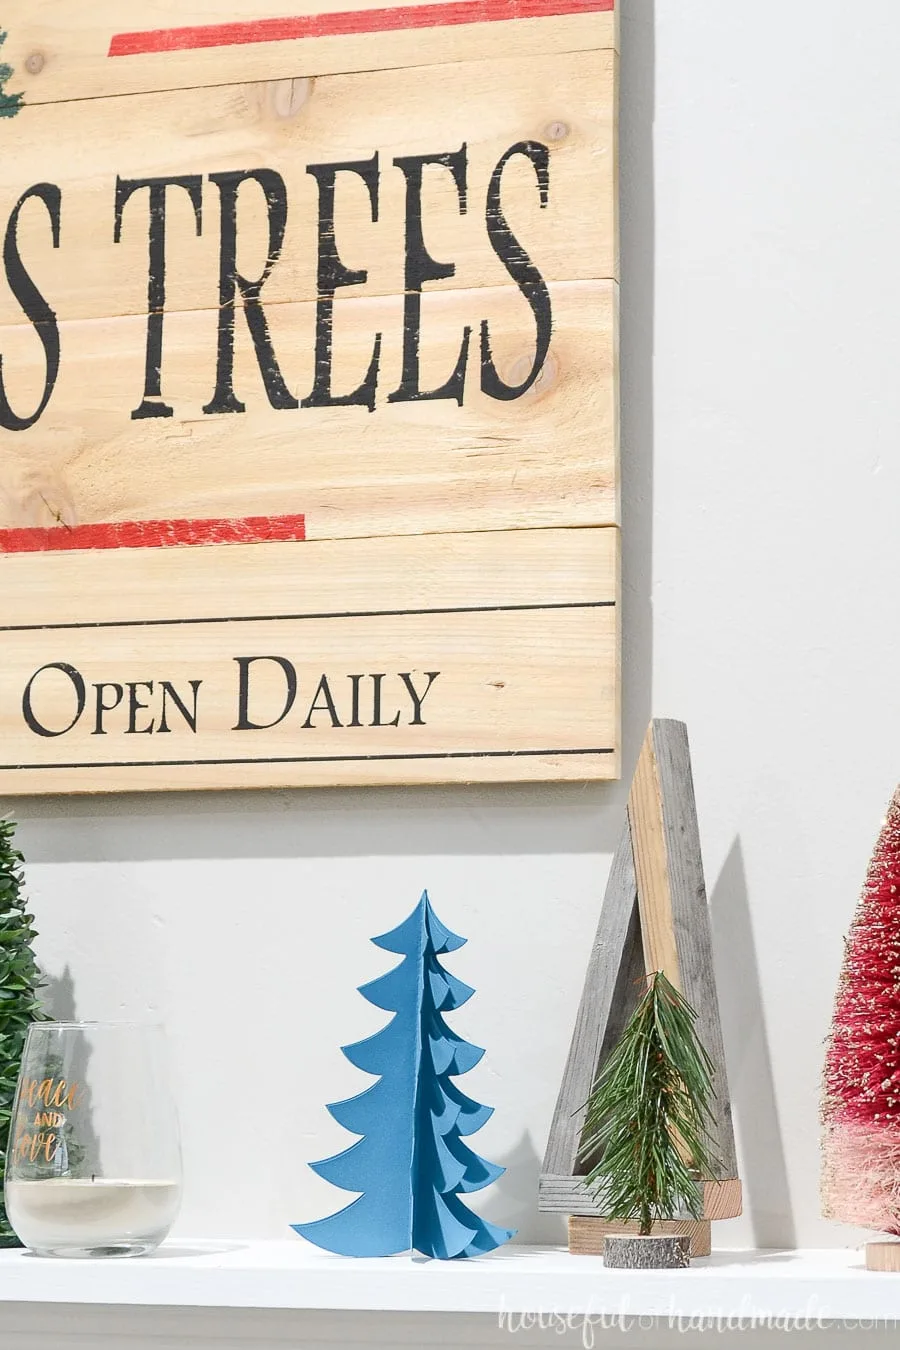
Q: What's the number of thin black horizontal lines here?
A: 2